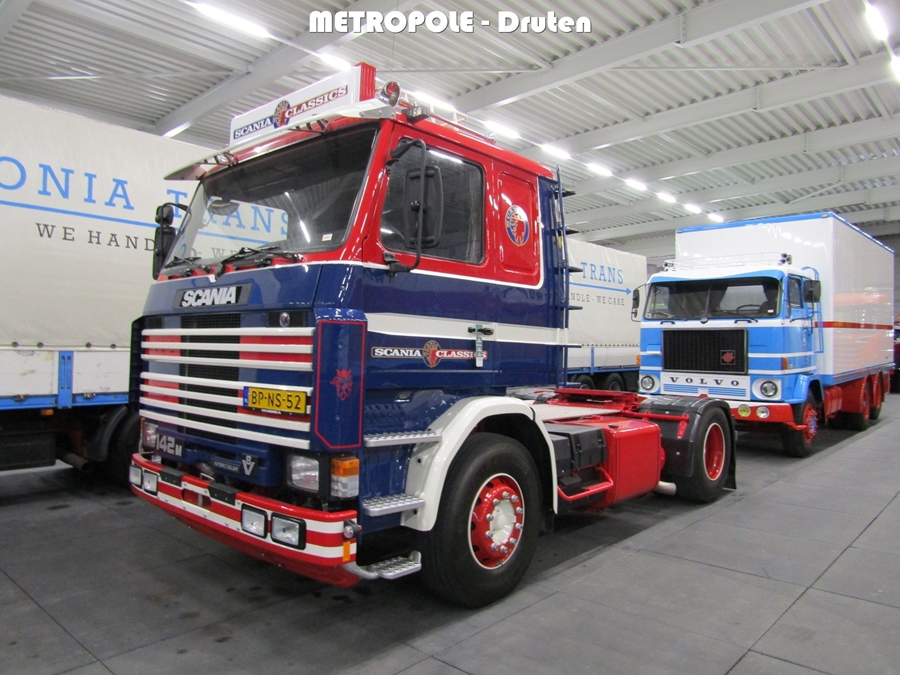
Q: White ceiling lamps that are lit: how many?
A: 12